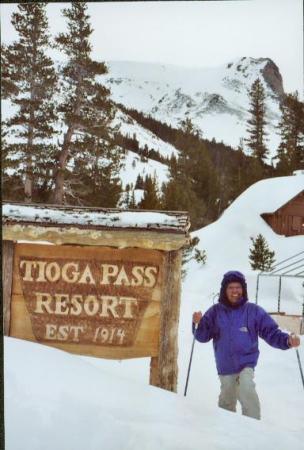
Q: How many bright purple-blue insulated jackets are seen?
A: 1